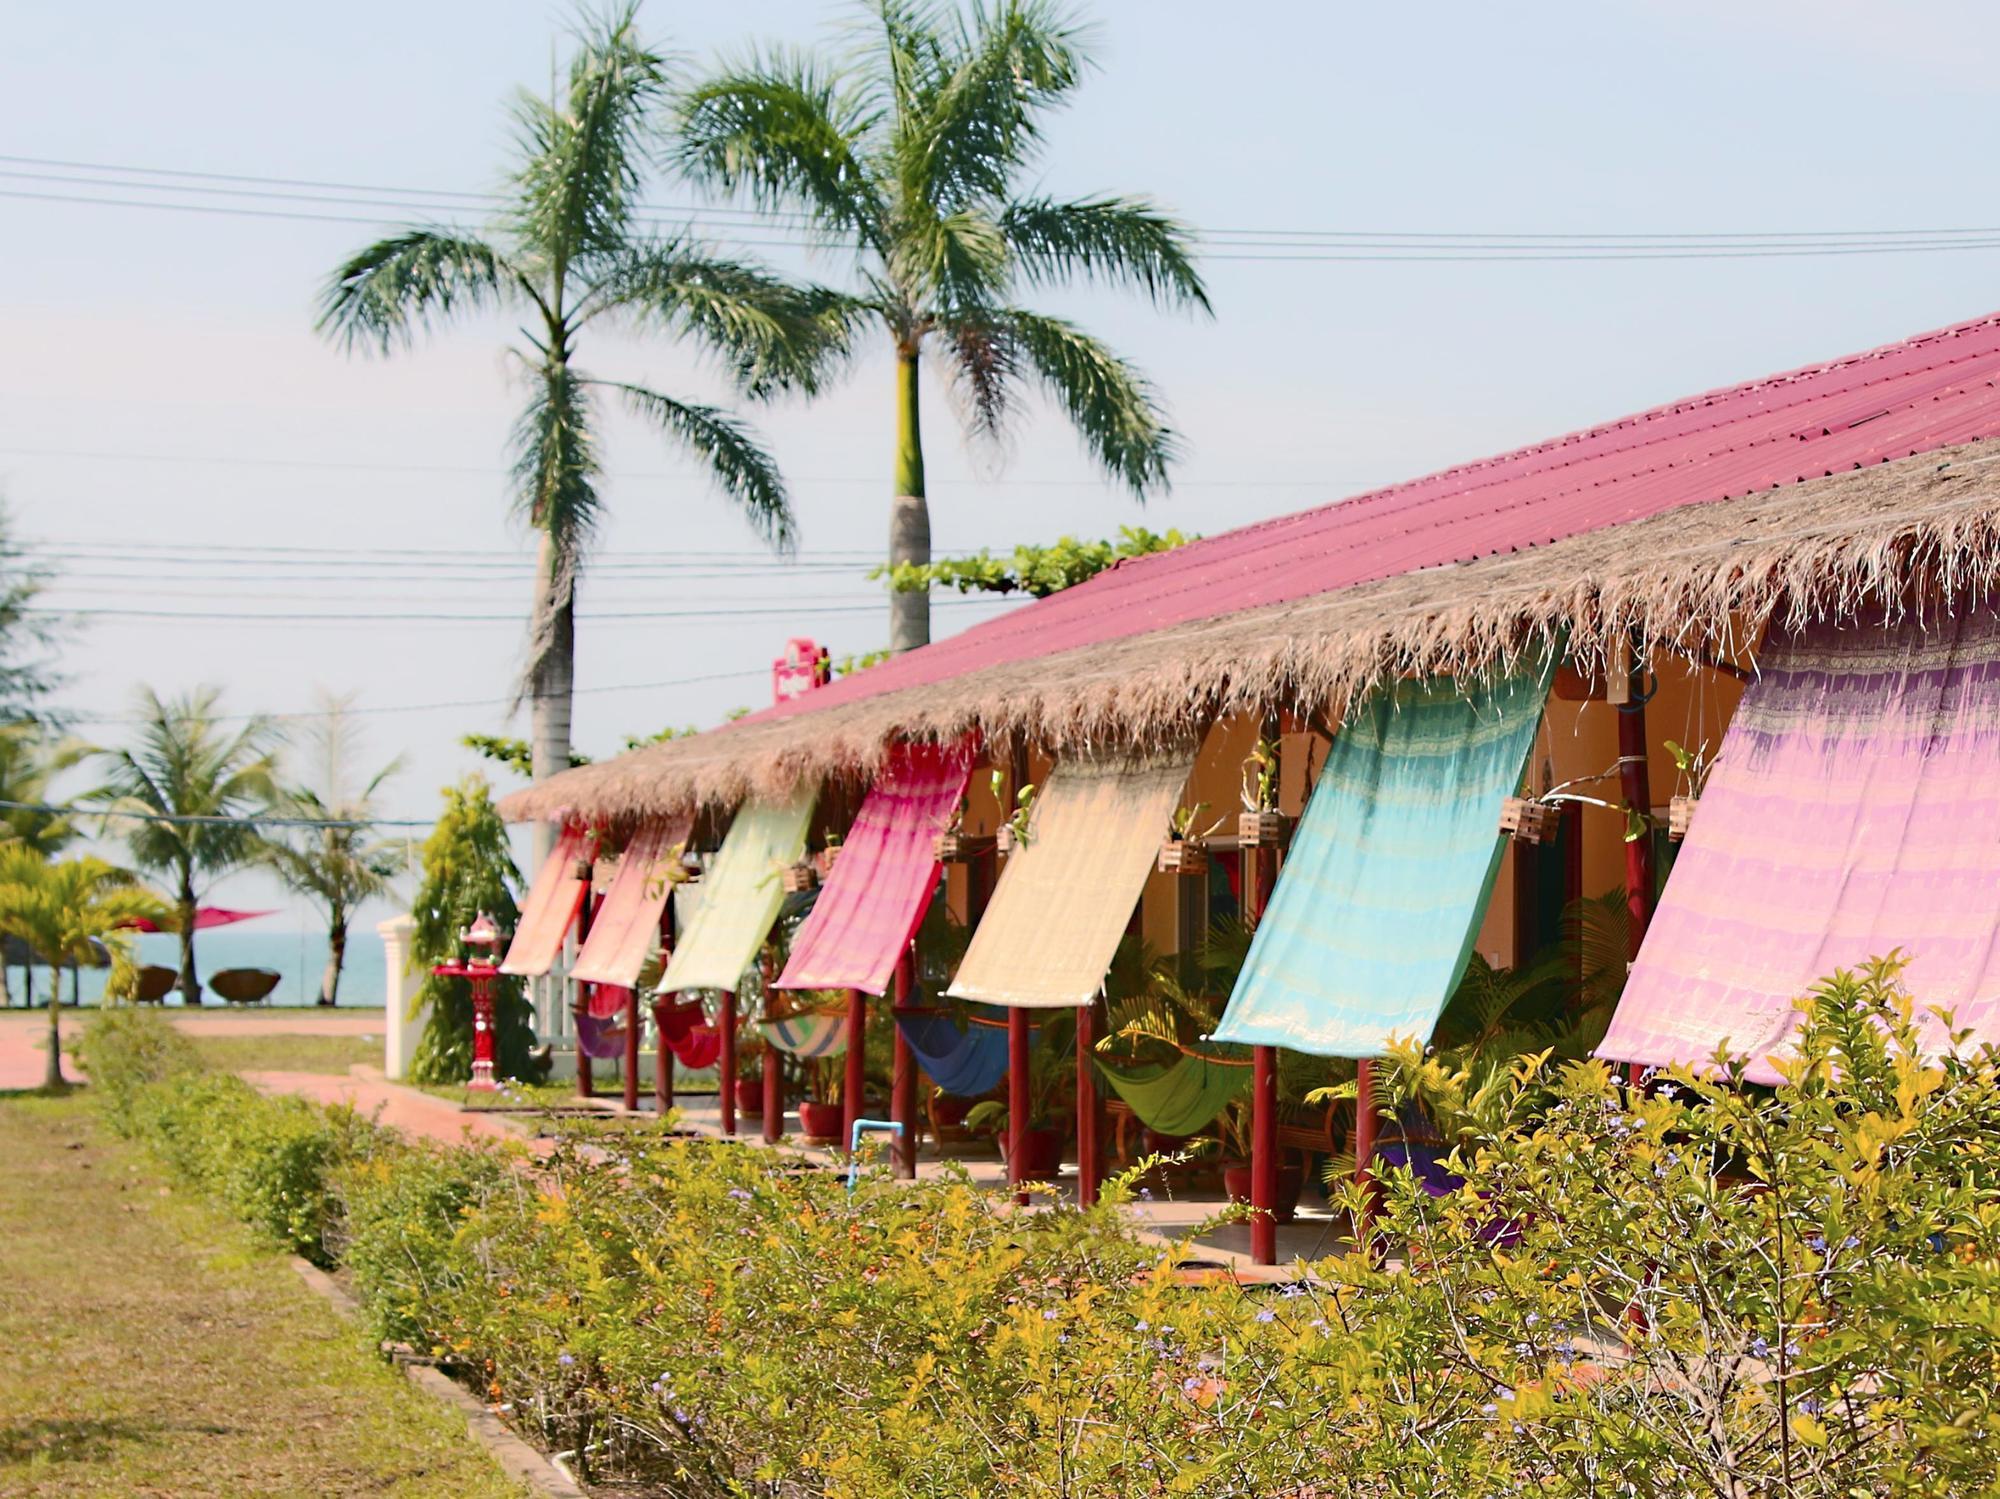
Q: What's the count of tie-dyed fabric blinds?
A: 7